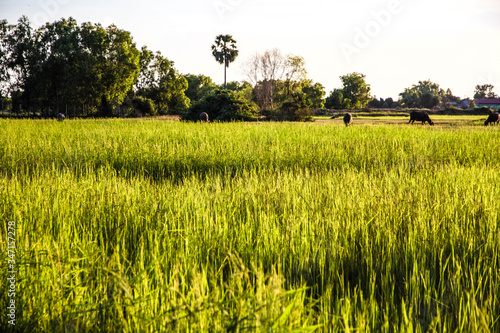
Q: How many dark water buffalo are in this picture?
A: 5